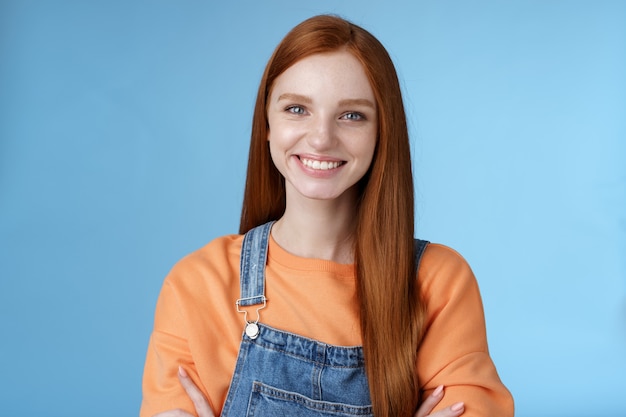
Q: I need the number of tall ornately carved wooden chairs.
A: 0